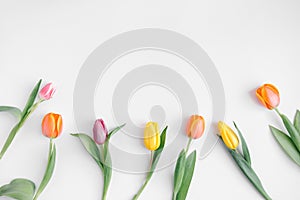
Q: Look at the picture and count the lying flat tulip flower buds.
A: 7